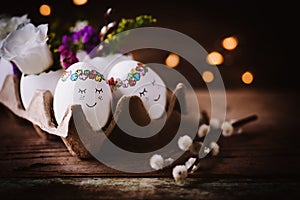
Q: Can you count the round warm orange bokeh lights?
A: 7